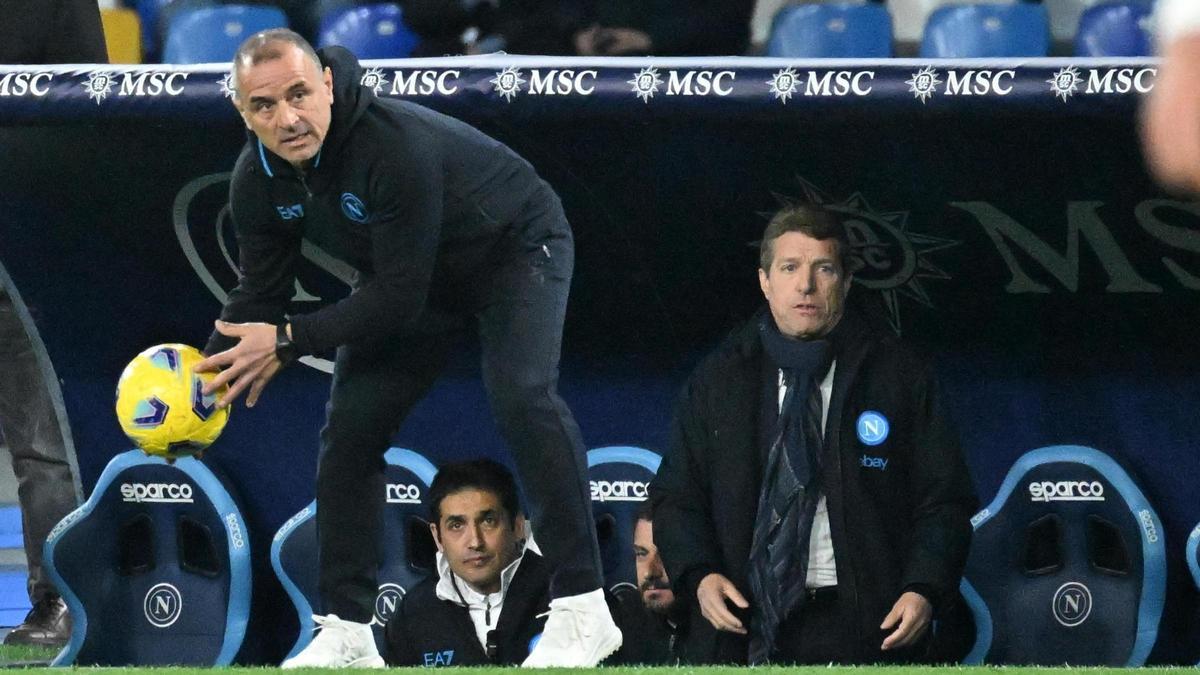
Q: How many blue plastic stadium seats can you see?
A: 5